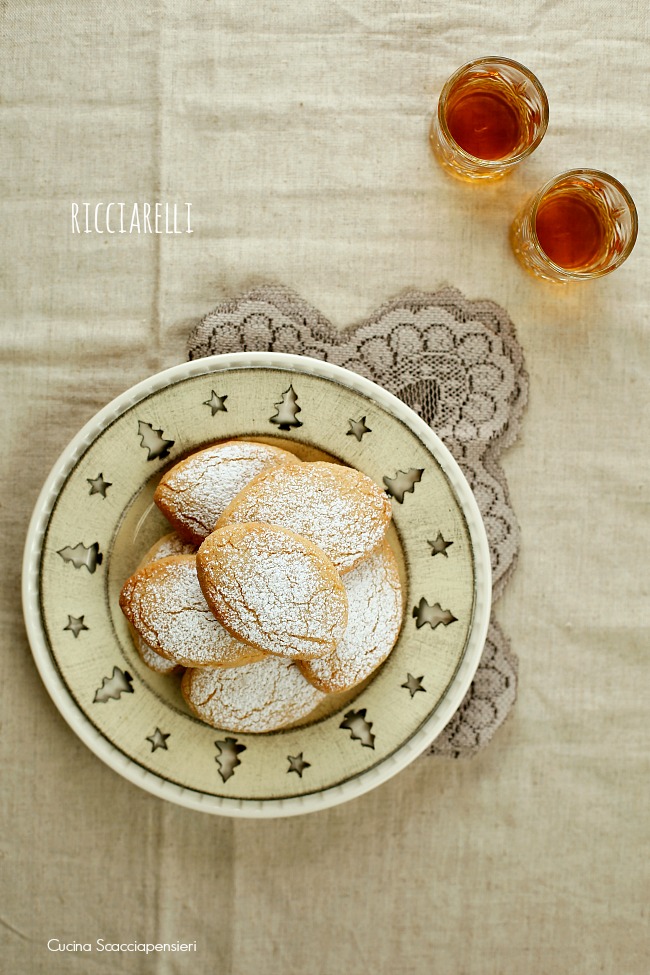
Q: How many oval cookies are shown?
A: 7